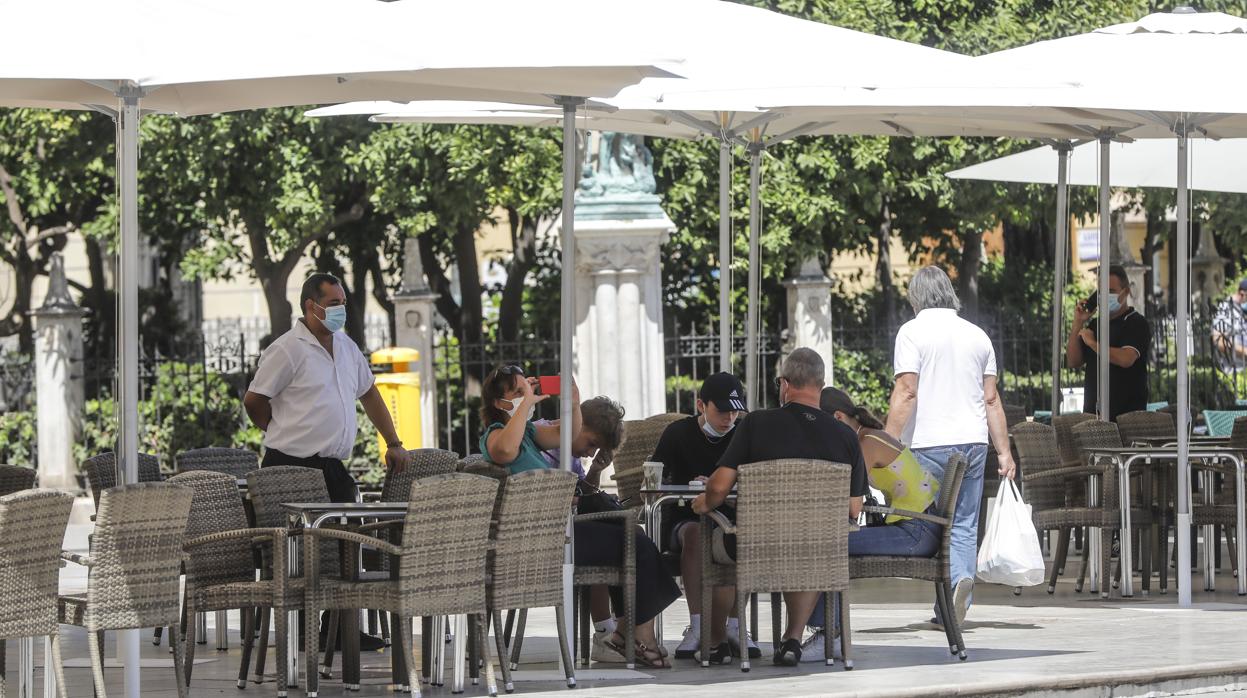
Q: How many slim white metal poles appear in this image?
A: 7